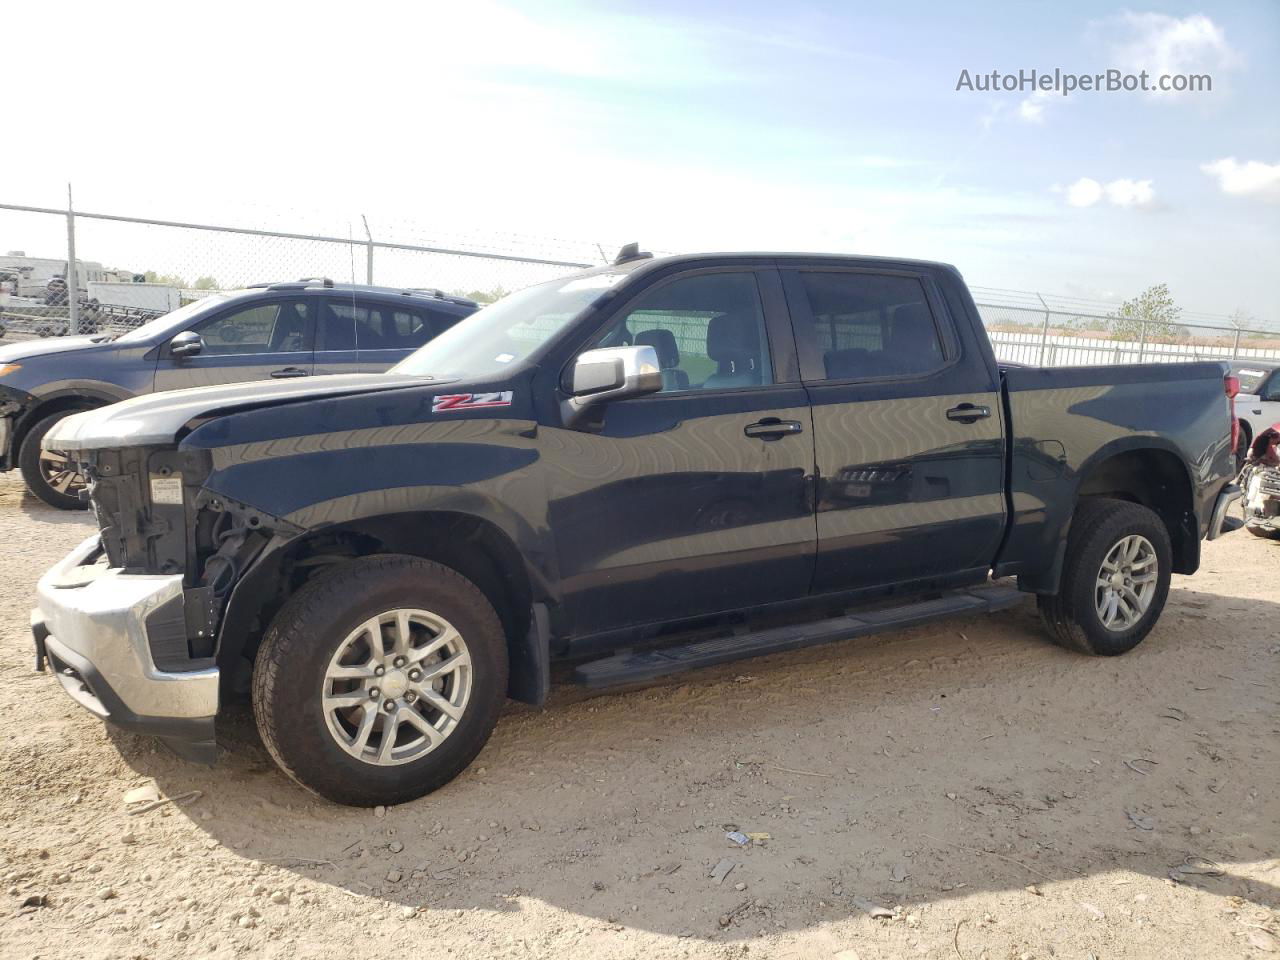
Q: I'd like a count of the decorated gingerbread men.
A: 0